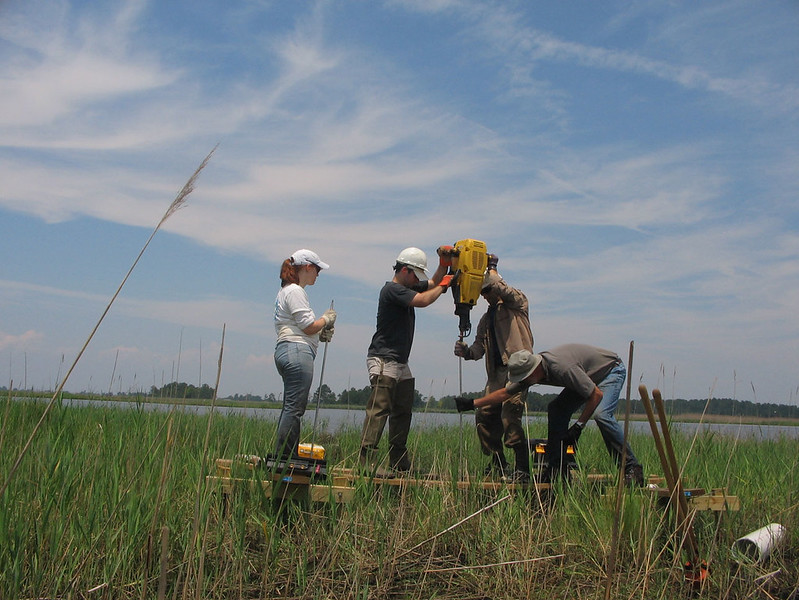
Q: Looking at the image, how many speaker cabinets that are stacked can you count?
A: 0